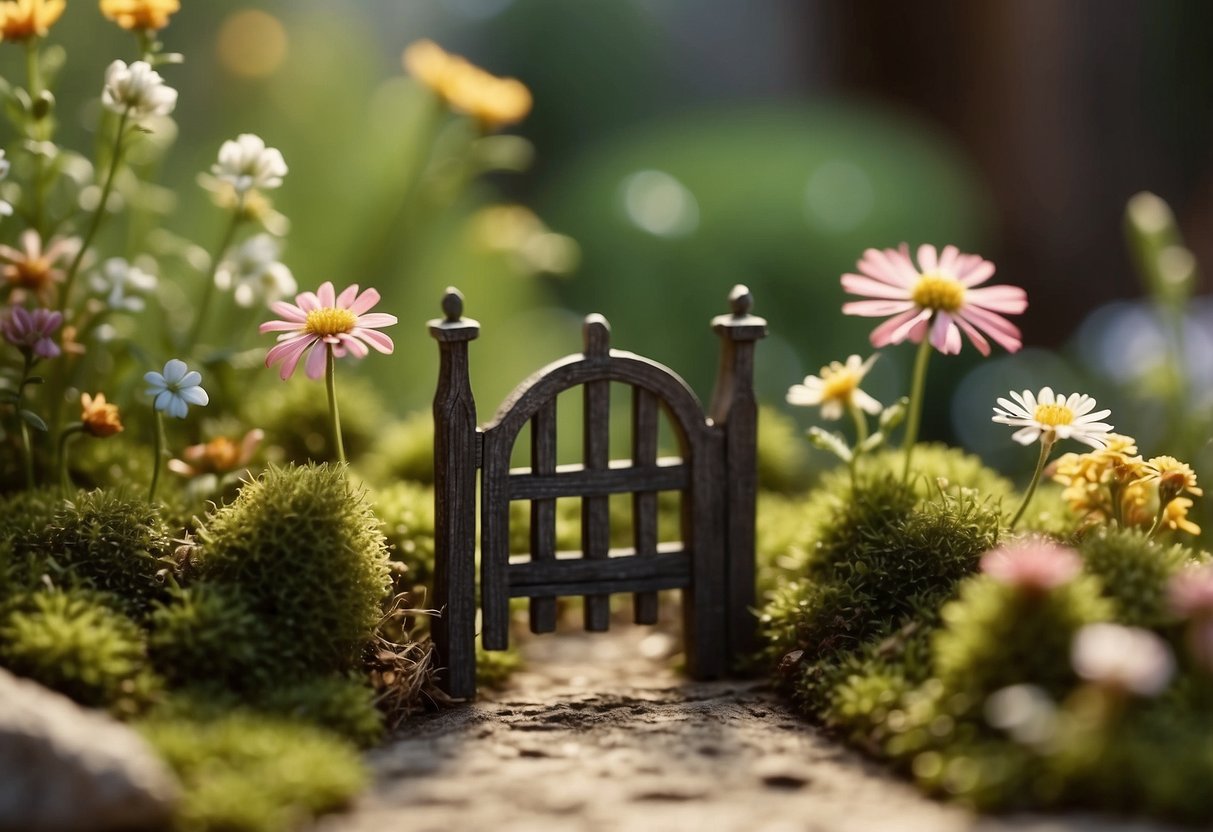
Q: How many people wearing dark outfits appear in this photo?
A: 0